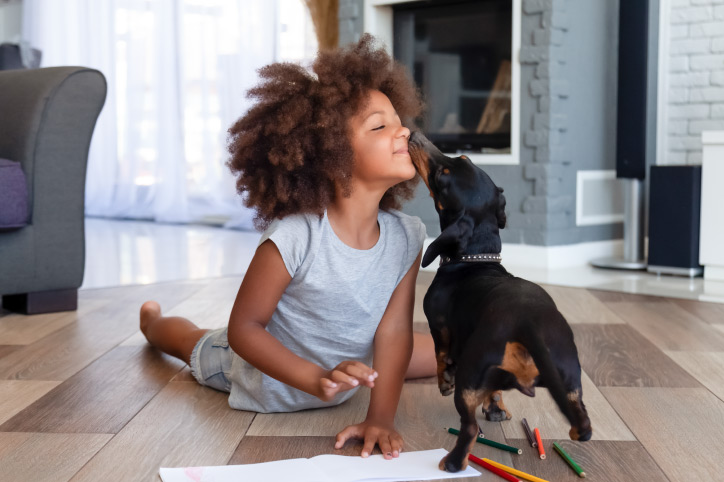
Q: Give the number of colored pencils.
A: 7